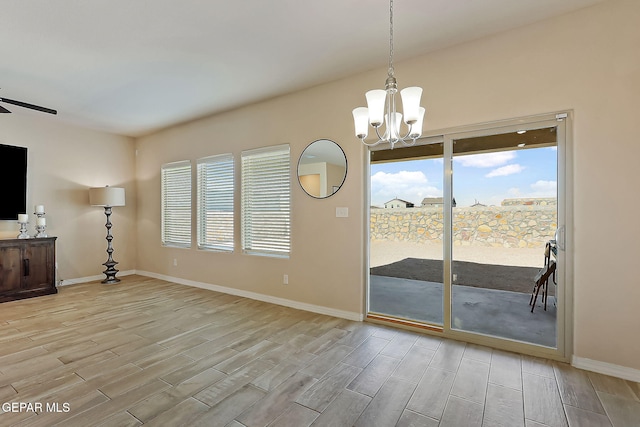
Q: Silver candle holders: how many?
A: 3